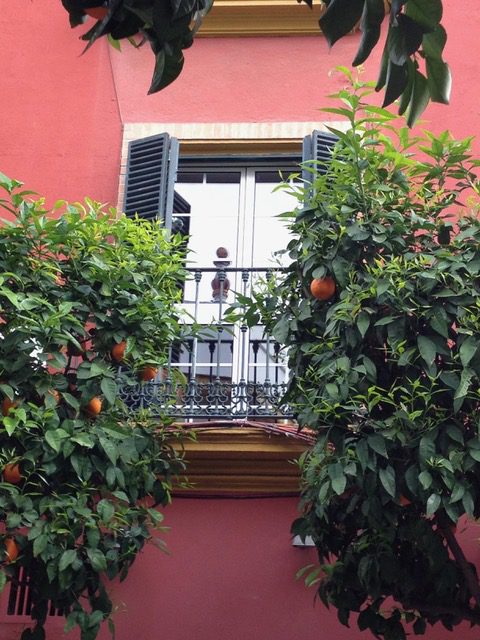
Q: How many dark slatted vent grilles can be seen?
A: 1